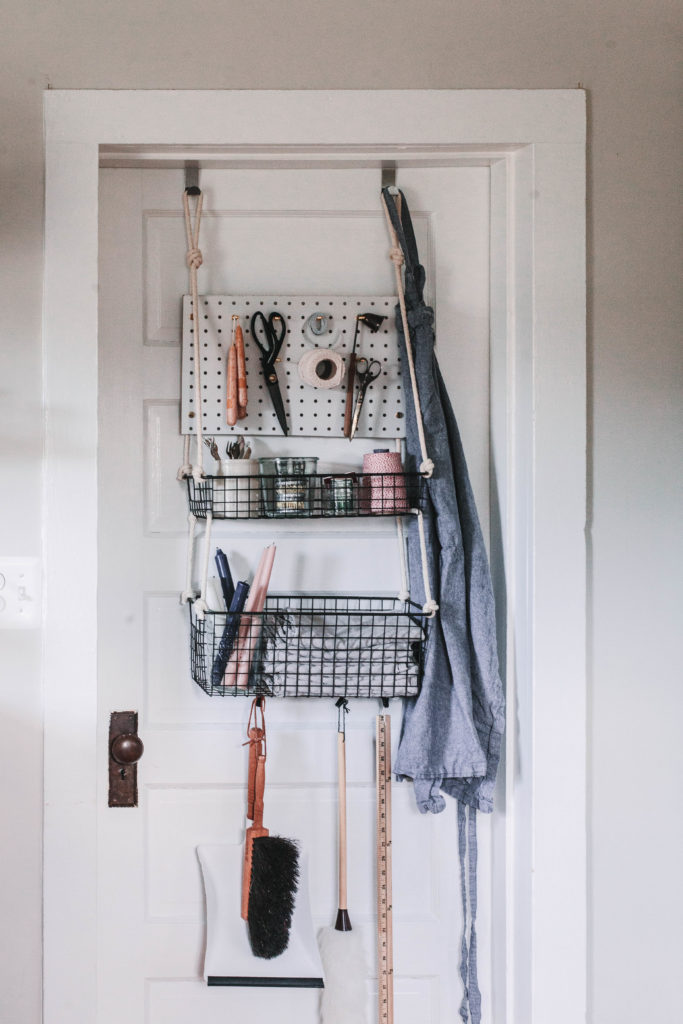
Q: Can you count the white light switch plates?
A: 1